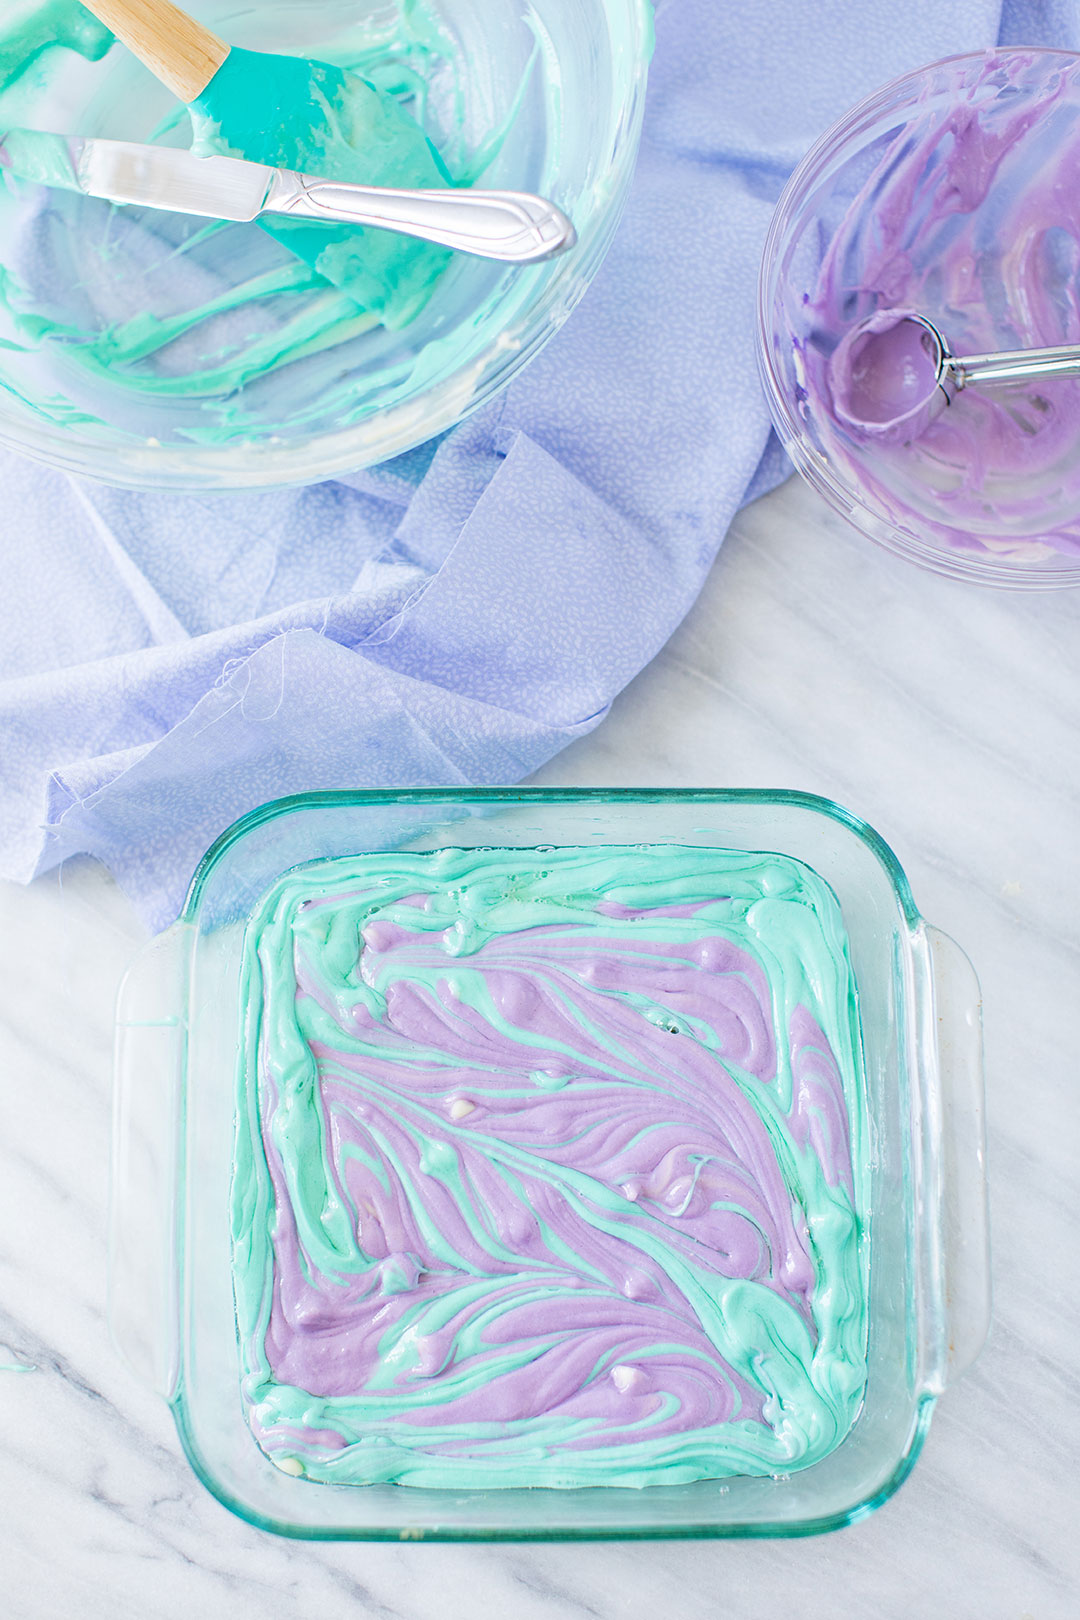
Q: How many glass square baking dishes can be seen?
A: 1